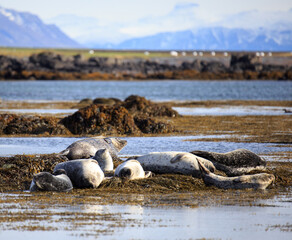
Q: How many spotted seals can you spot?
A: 8